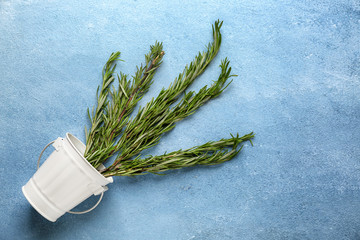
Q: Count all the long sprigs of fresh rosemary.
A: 5